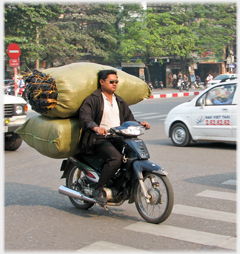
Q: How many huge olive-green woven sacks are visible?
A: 2